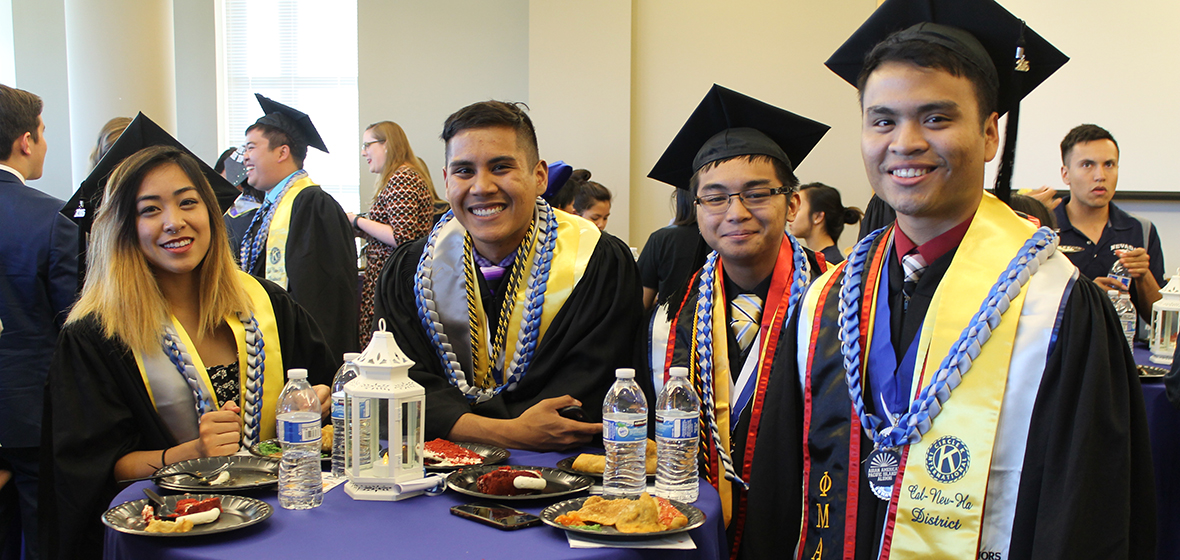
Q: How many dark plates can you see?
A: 8